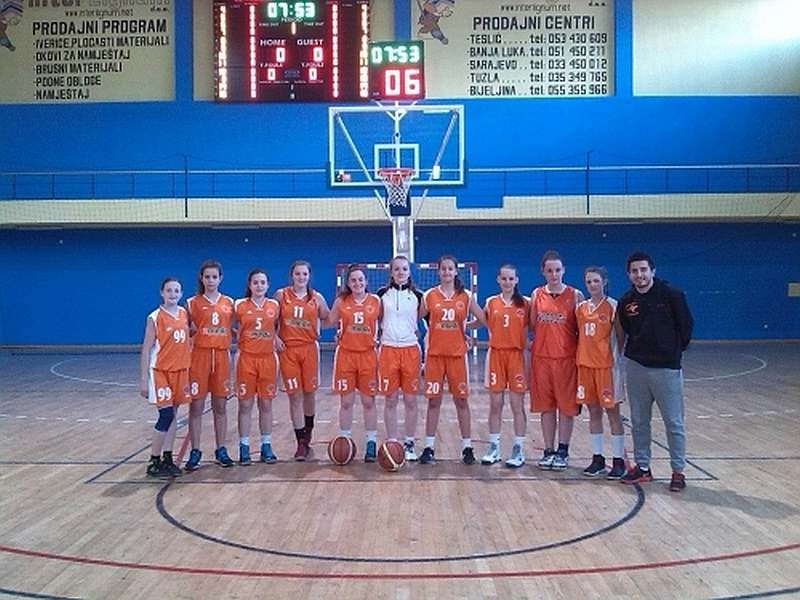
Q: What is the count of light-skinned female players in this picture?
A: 10